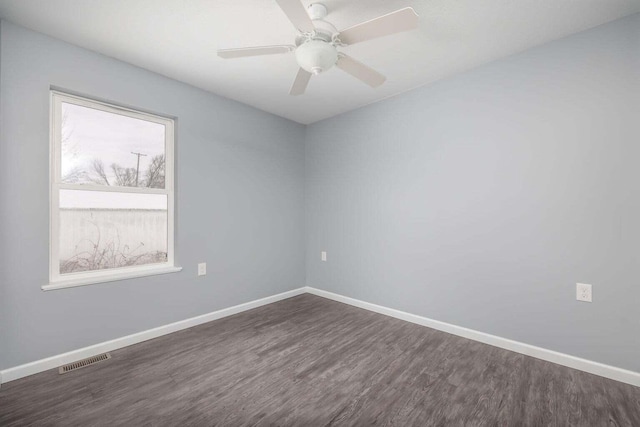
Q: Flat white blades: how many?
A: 5